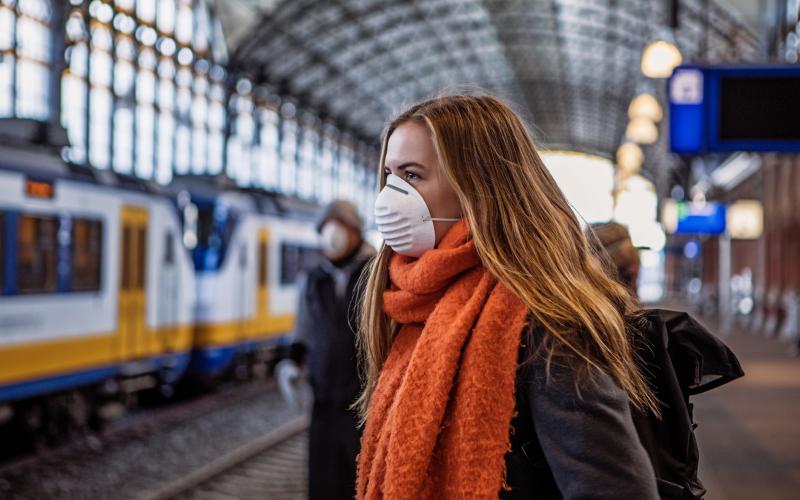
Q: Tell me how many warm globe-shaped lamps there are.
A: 4